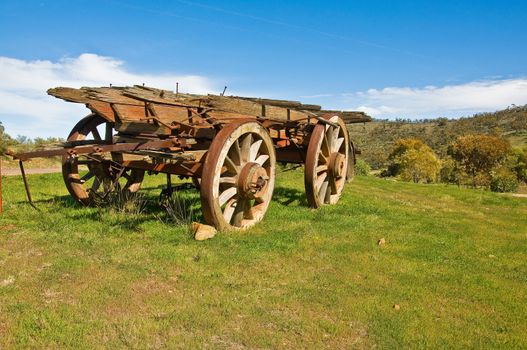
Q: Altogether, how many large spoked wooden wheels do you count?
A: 3